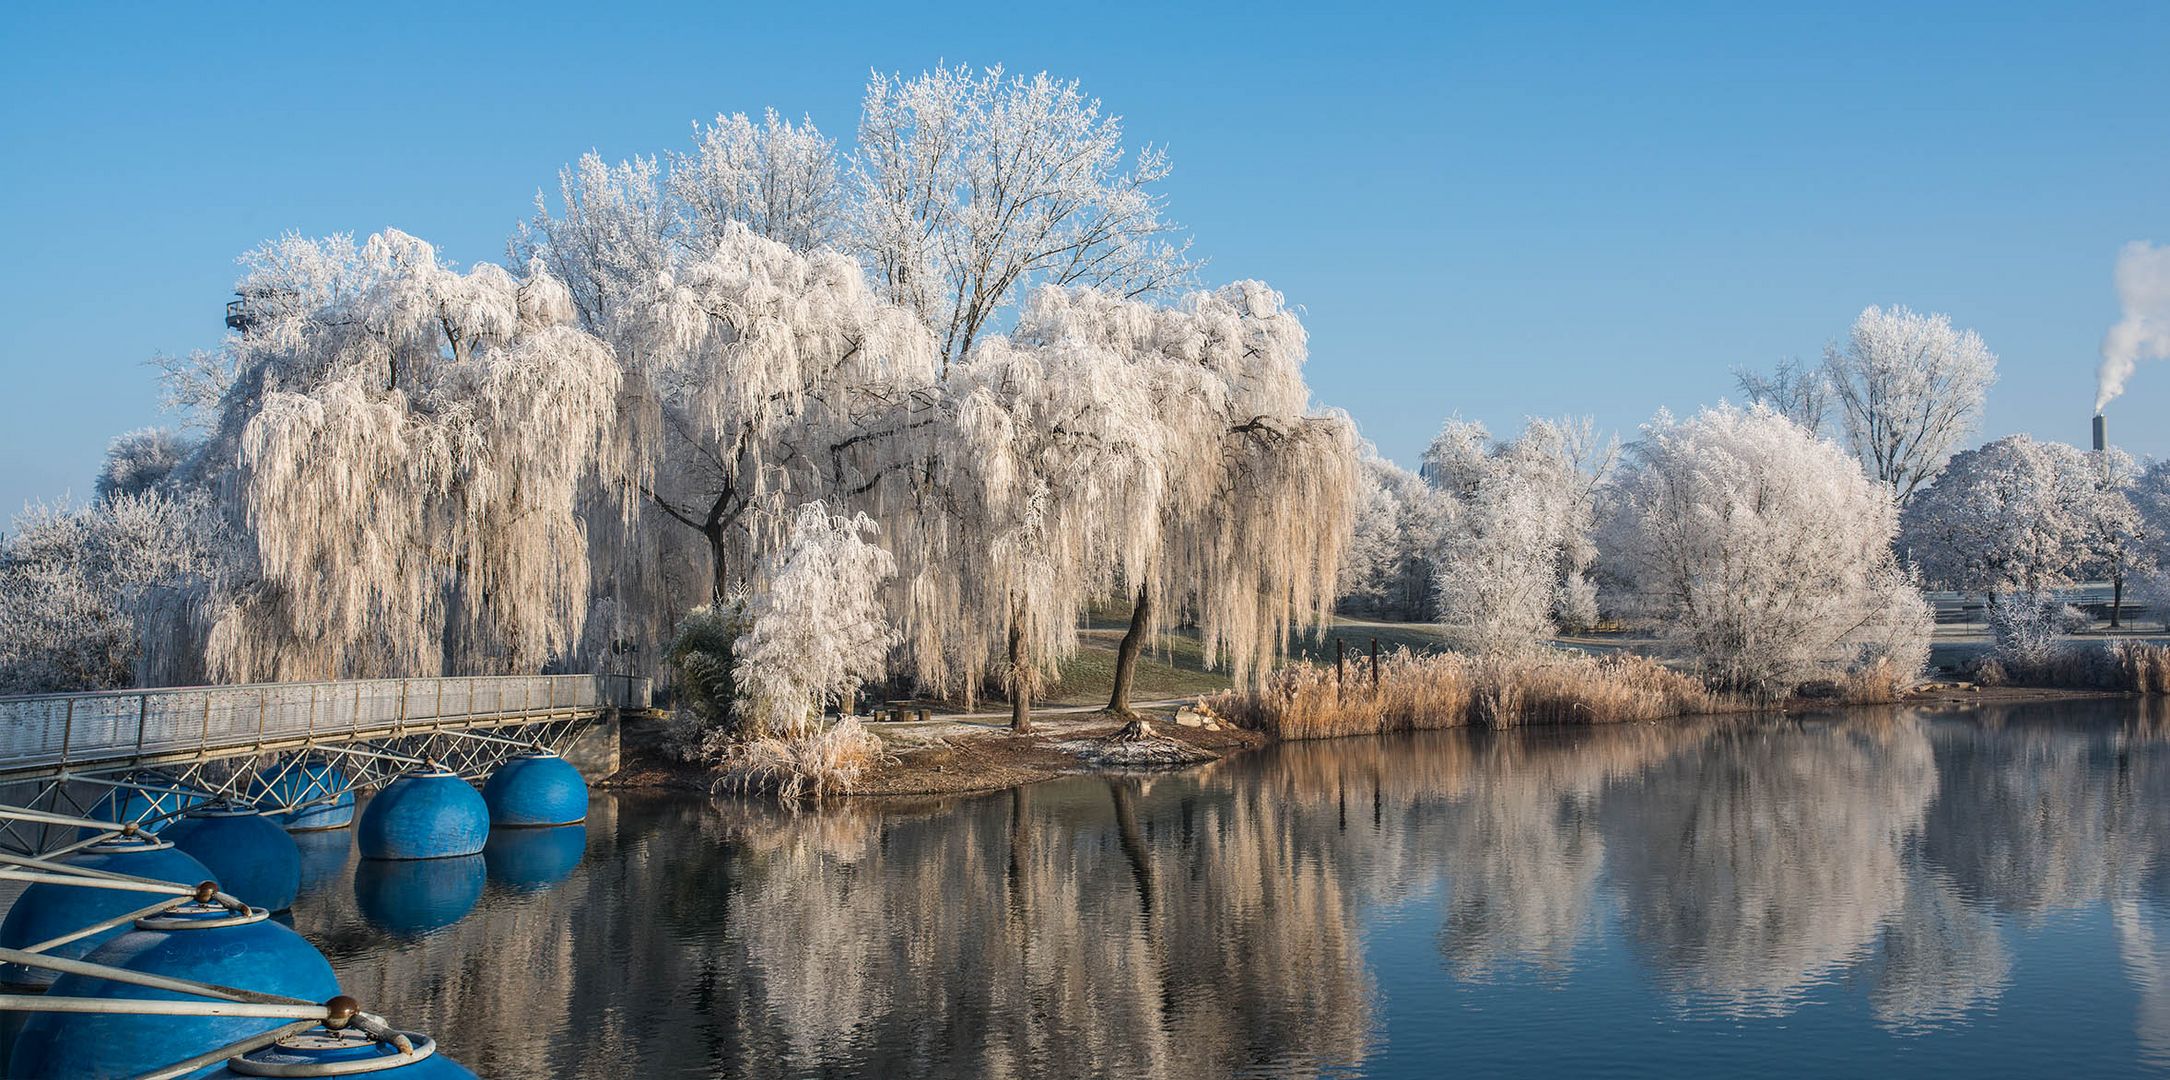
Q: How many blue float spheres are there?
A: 8